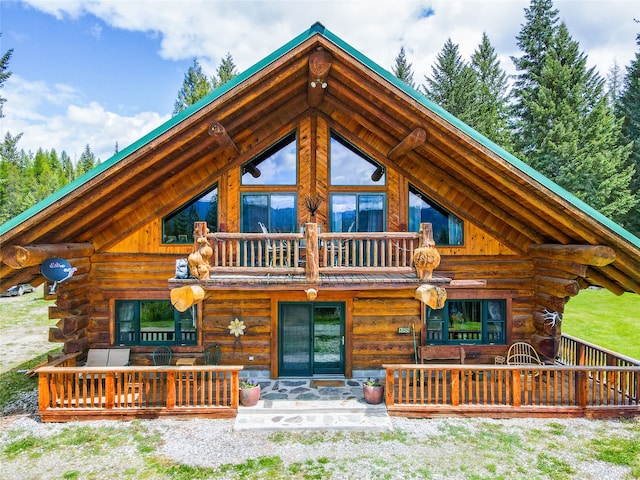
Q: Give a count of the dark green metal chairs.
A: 2